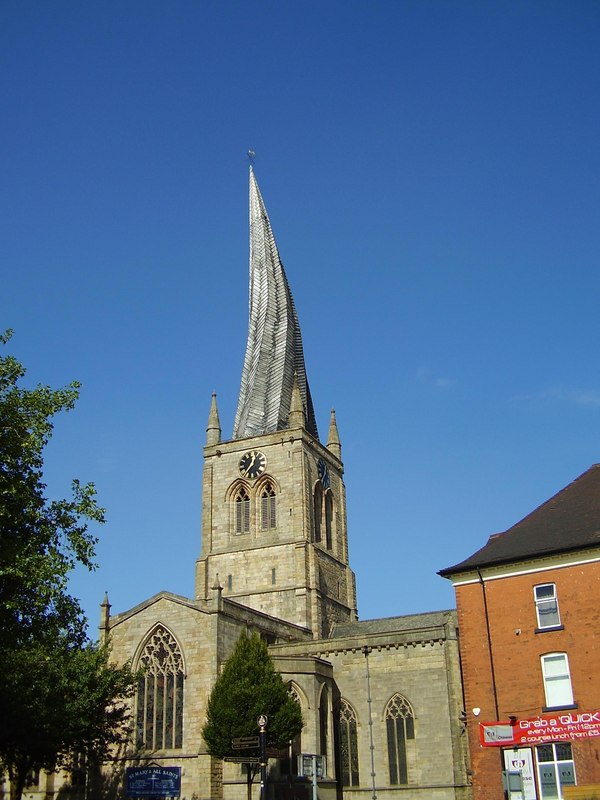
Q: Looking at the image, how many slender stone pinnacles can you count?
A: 5